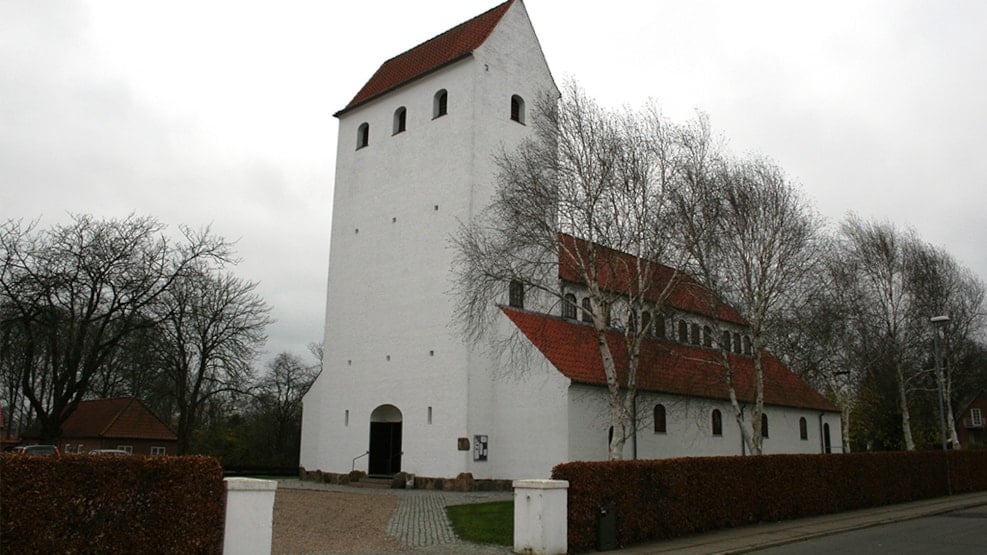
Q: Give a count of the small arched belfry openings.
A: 4